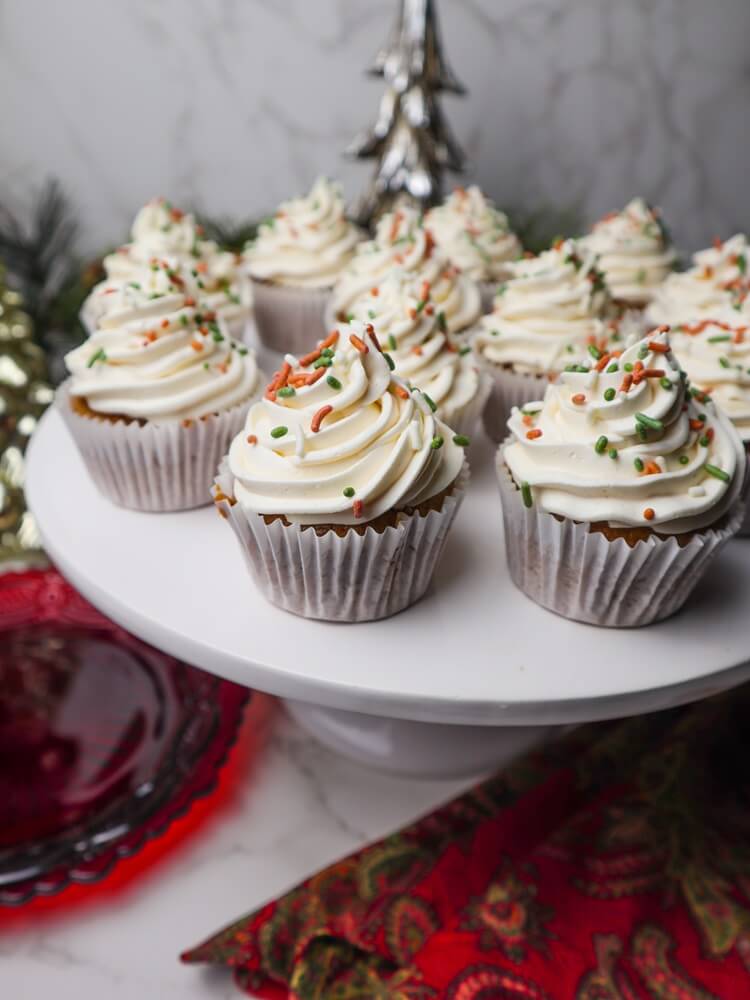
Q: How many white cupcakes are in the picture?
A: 12